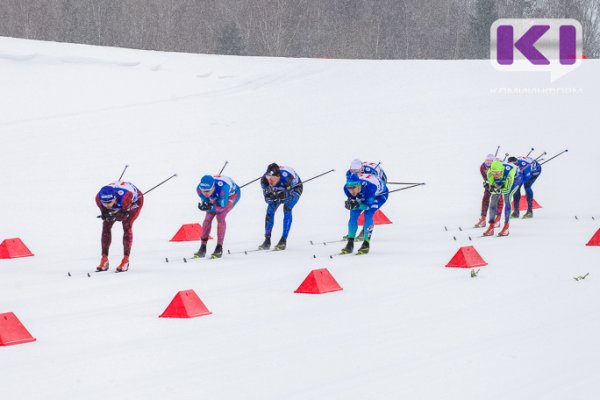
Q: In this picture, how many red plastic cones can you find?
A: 9